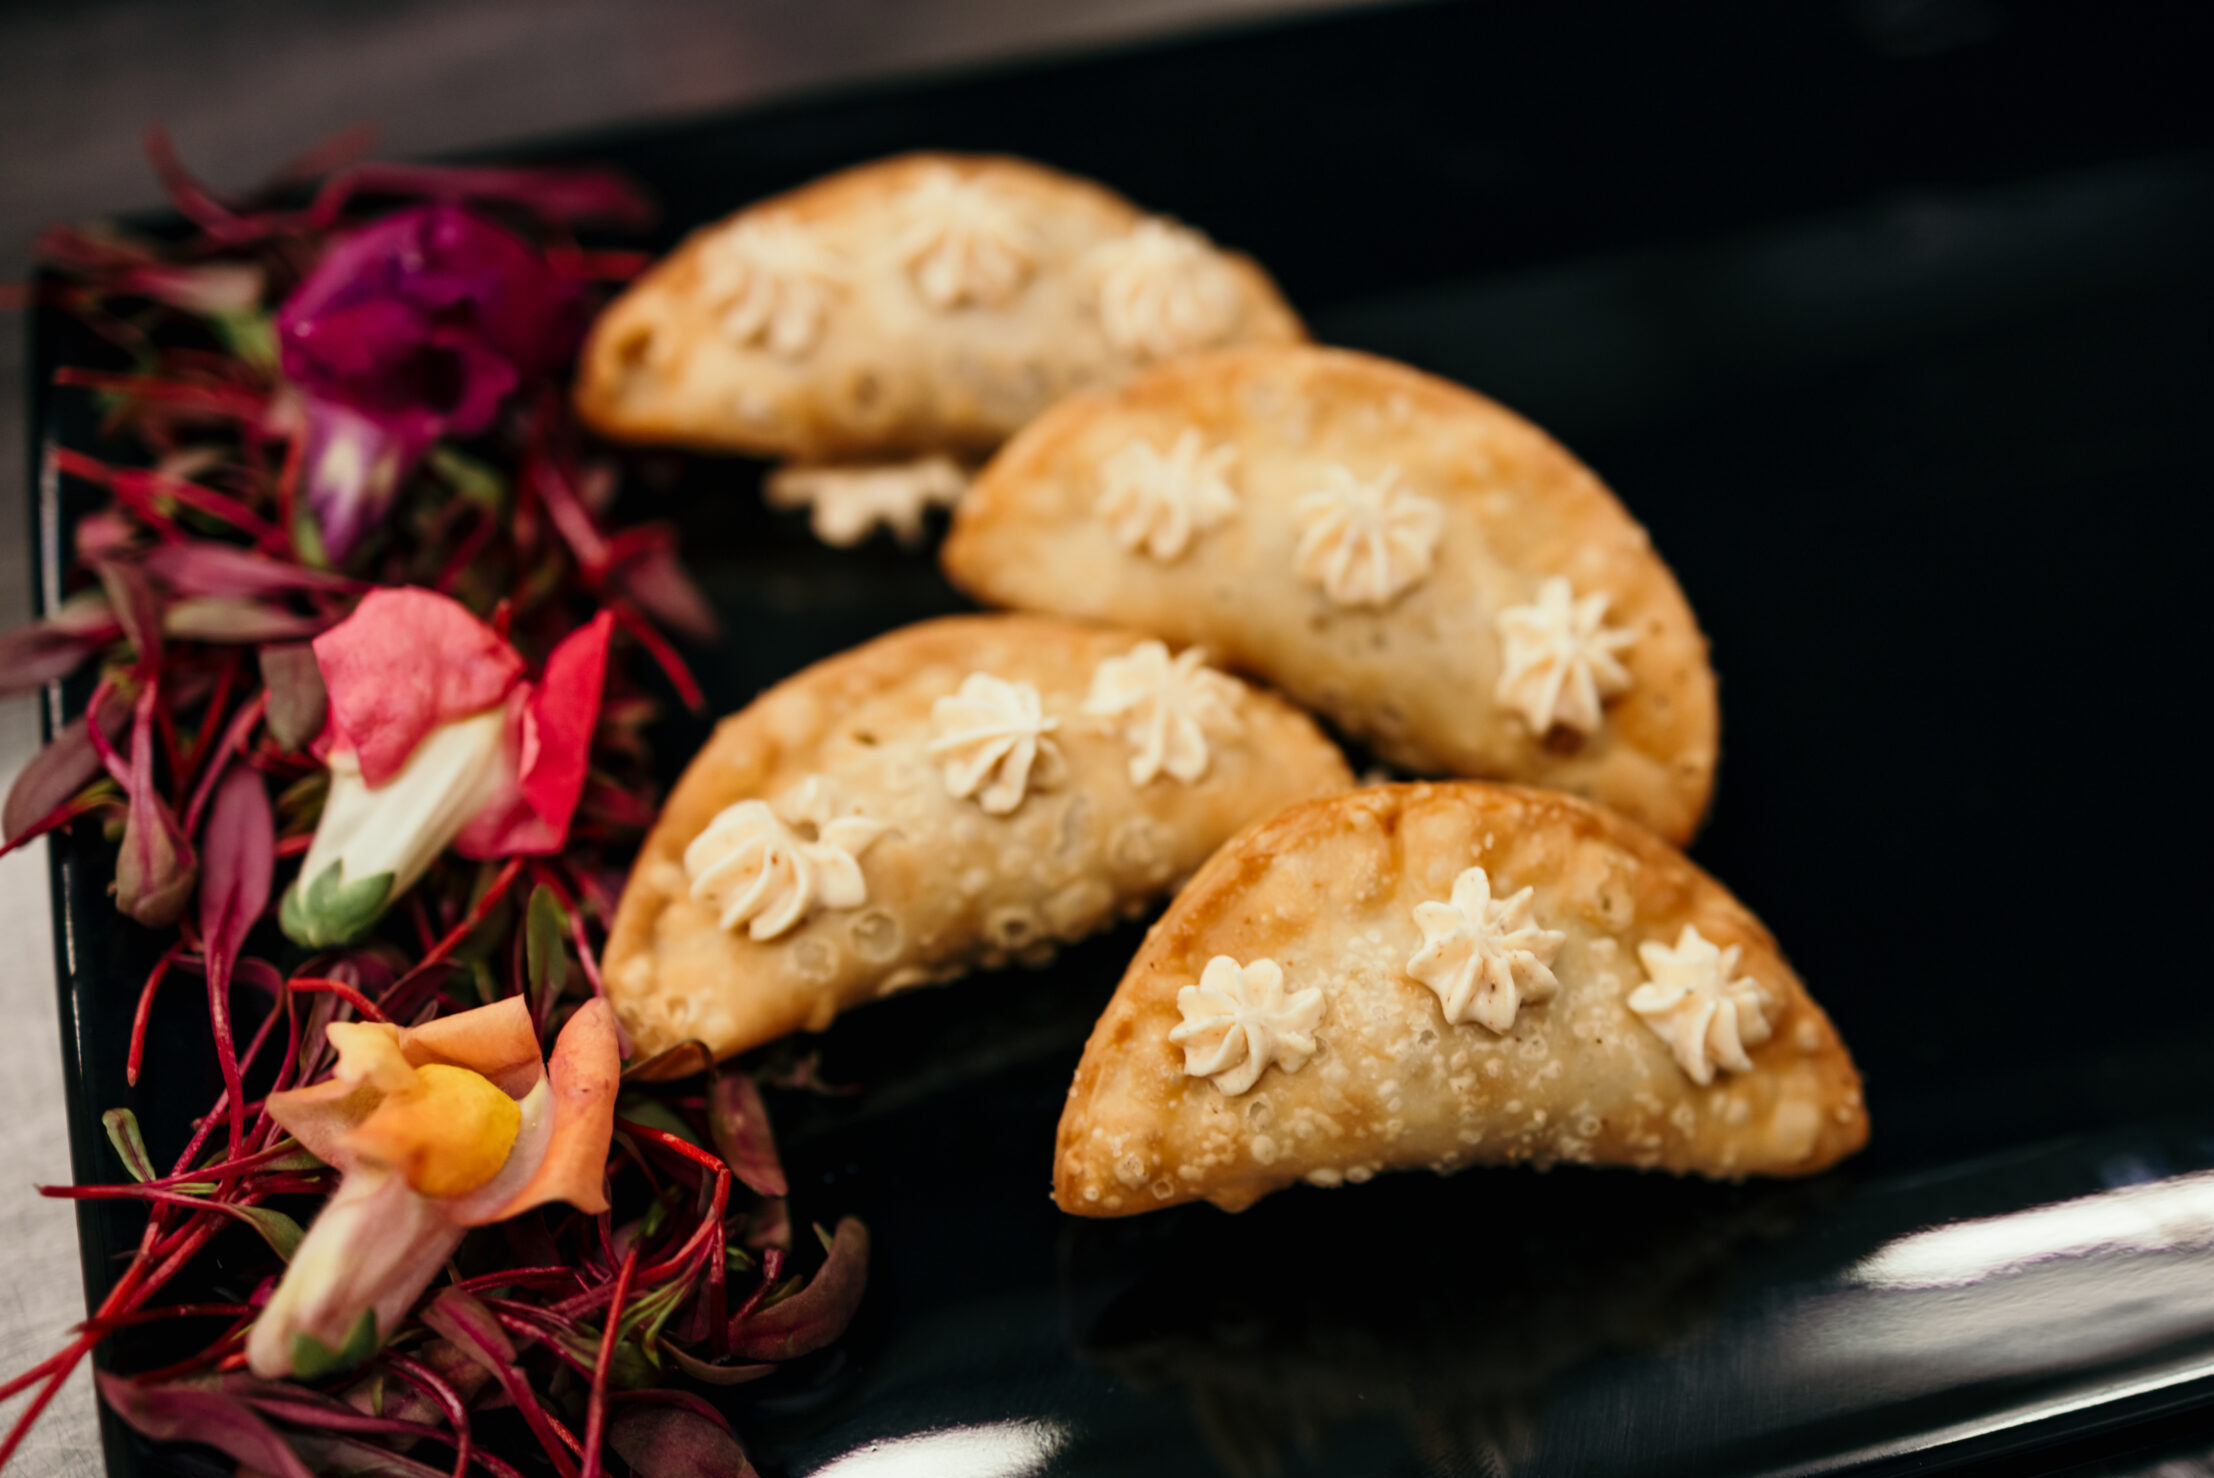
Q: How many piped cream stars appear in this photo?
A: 12